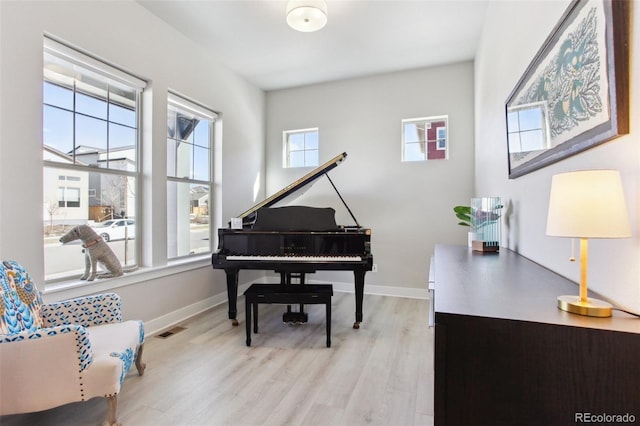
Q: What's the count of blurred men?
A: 0